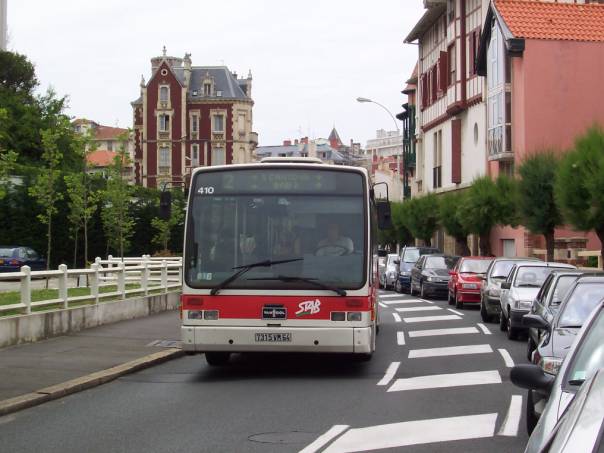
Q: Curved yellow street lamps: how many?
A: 0